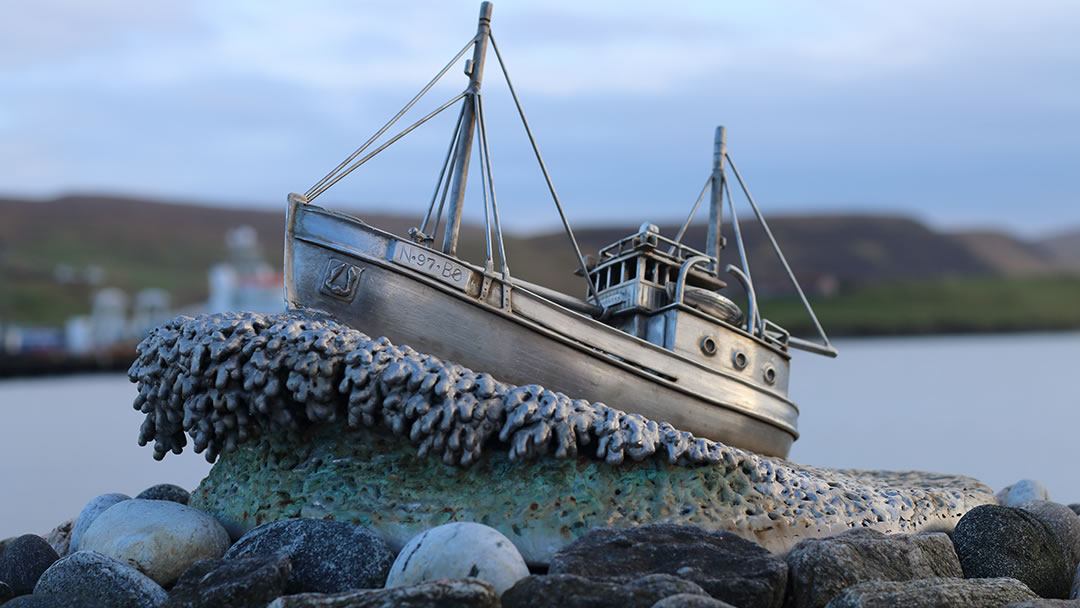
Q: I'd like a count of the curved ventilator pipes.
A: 2